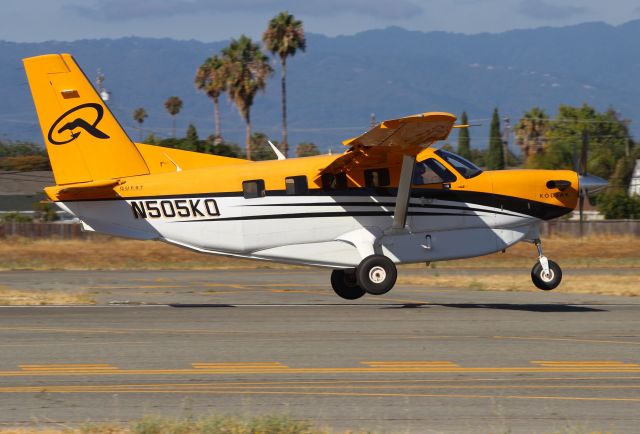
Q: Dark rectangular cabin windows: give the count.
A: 4